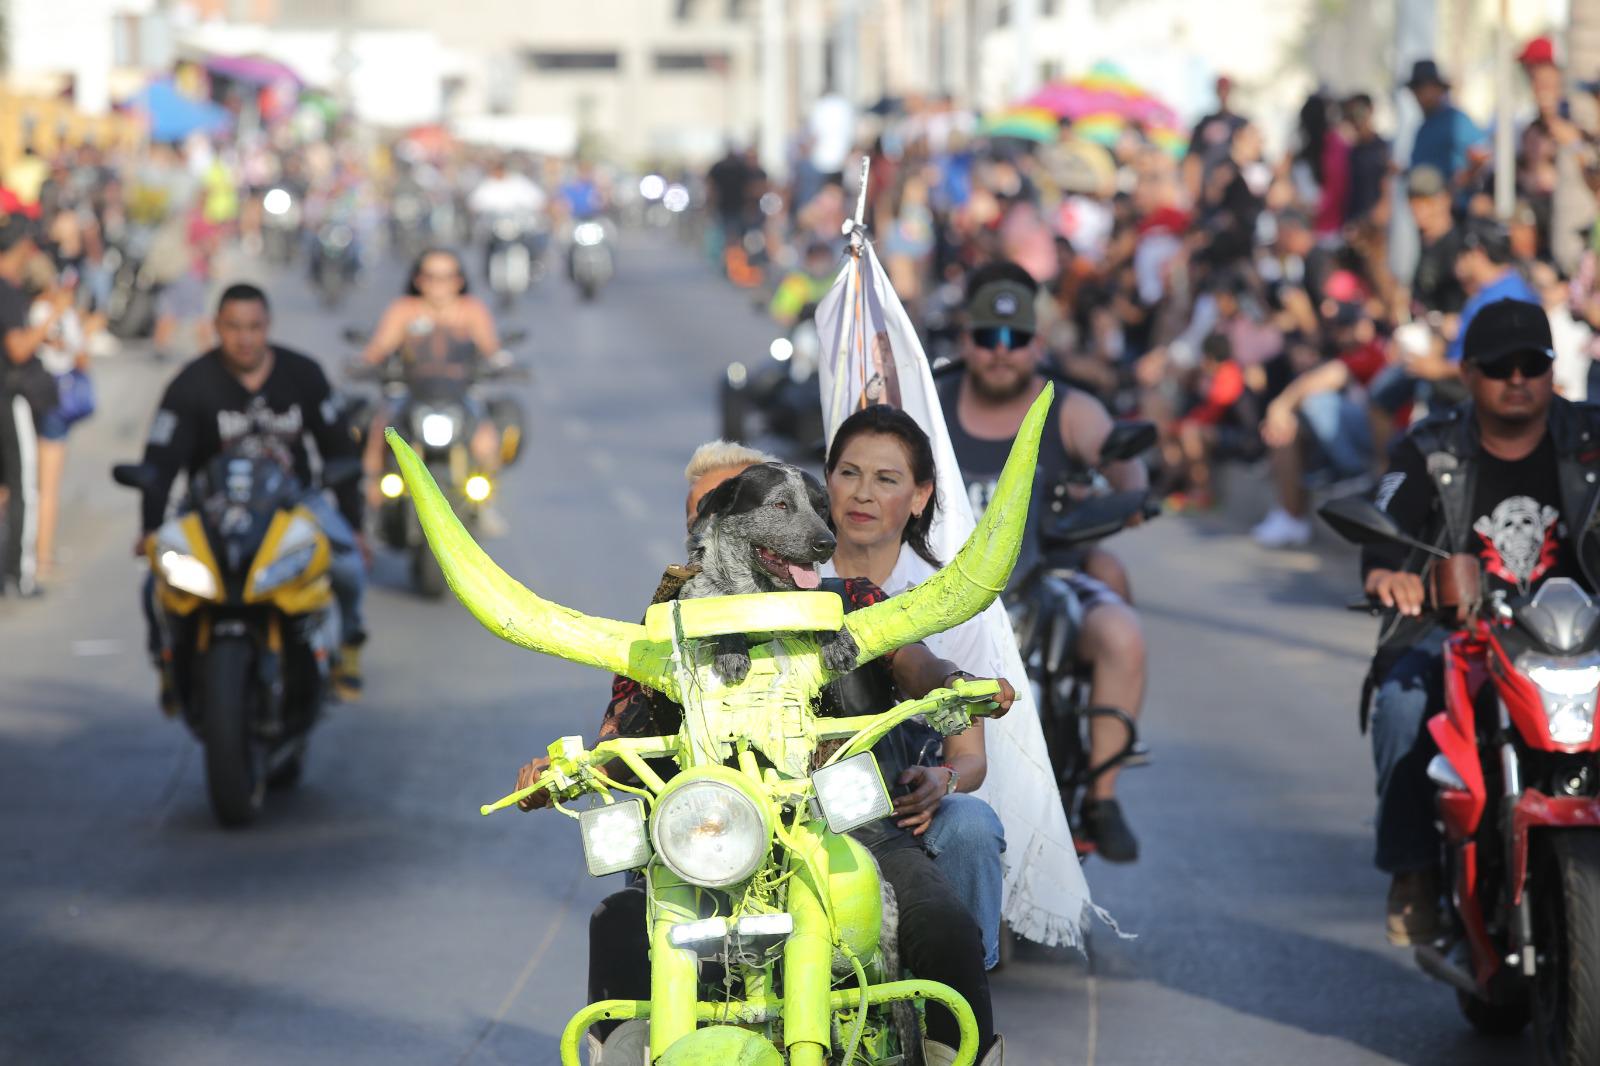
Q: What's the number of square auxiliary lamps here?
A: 2